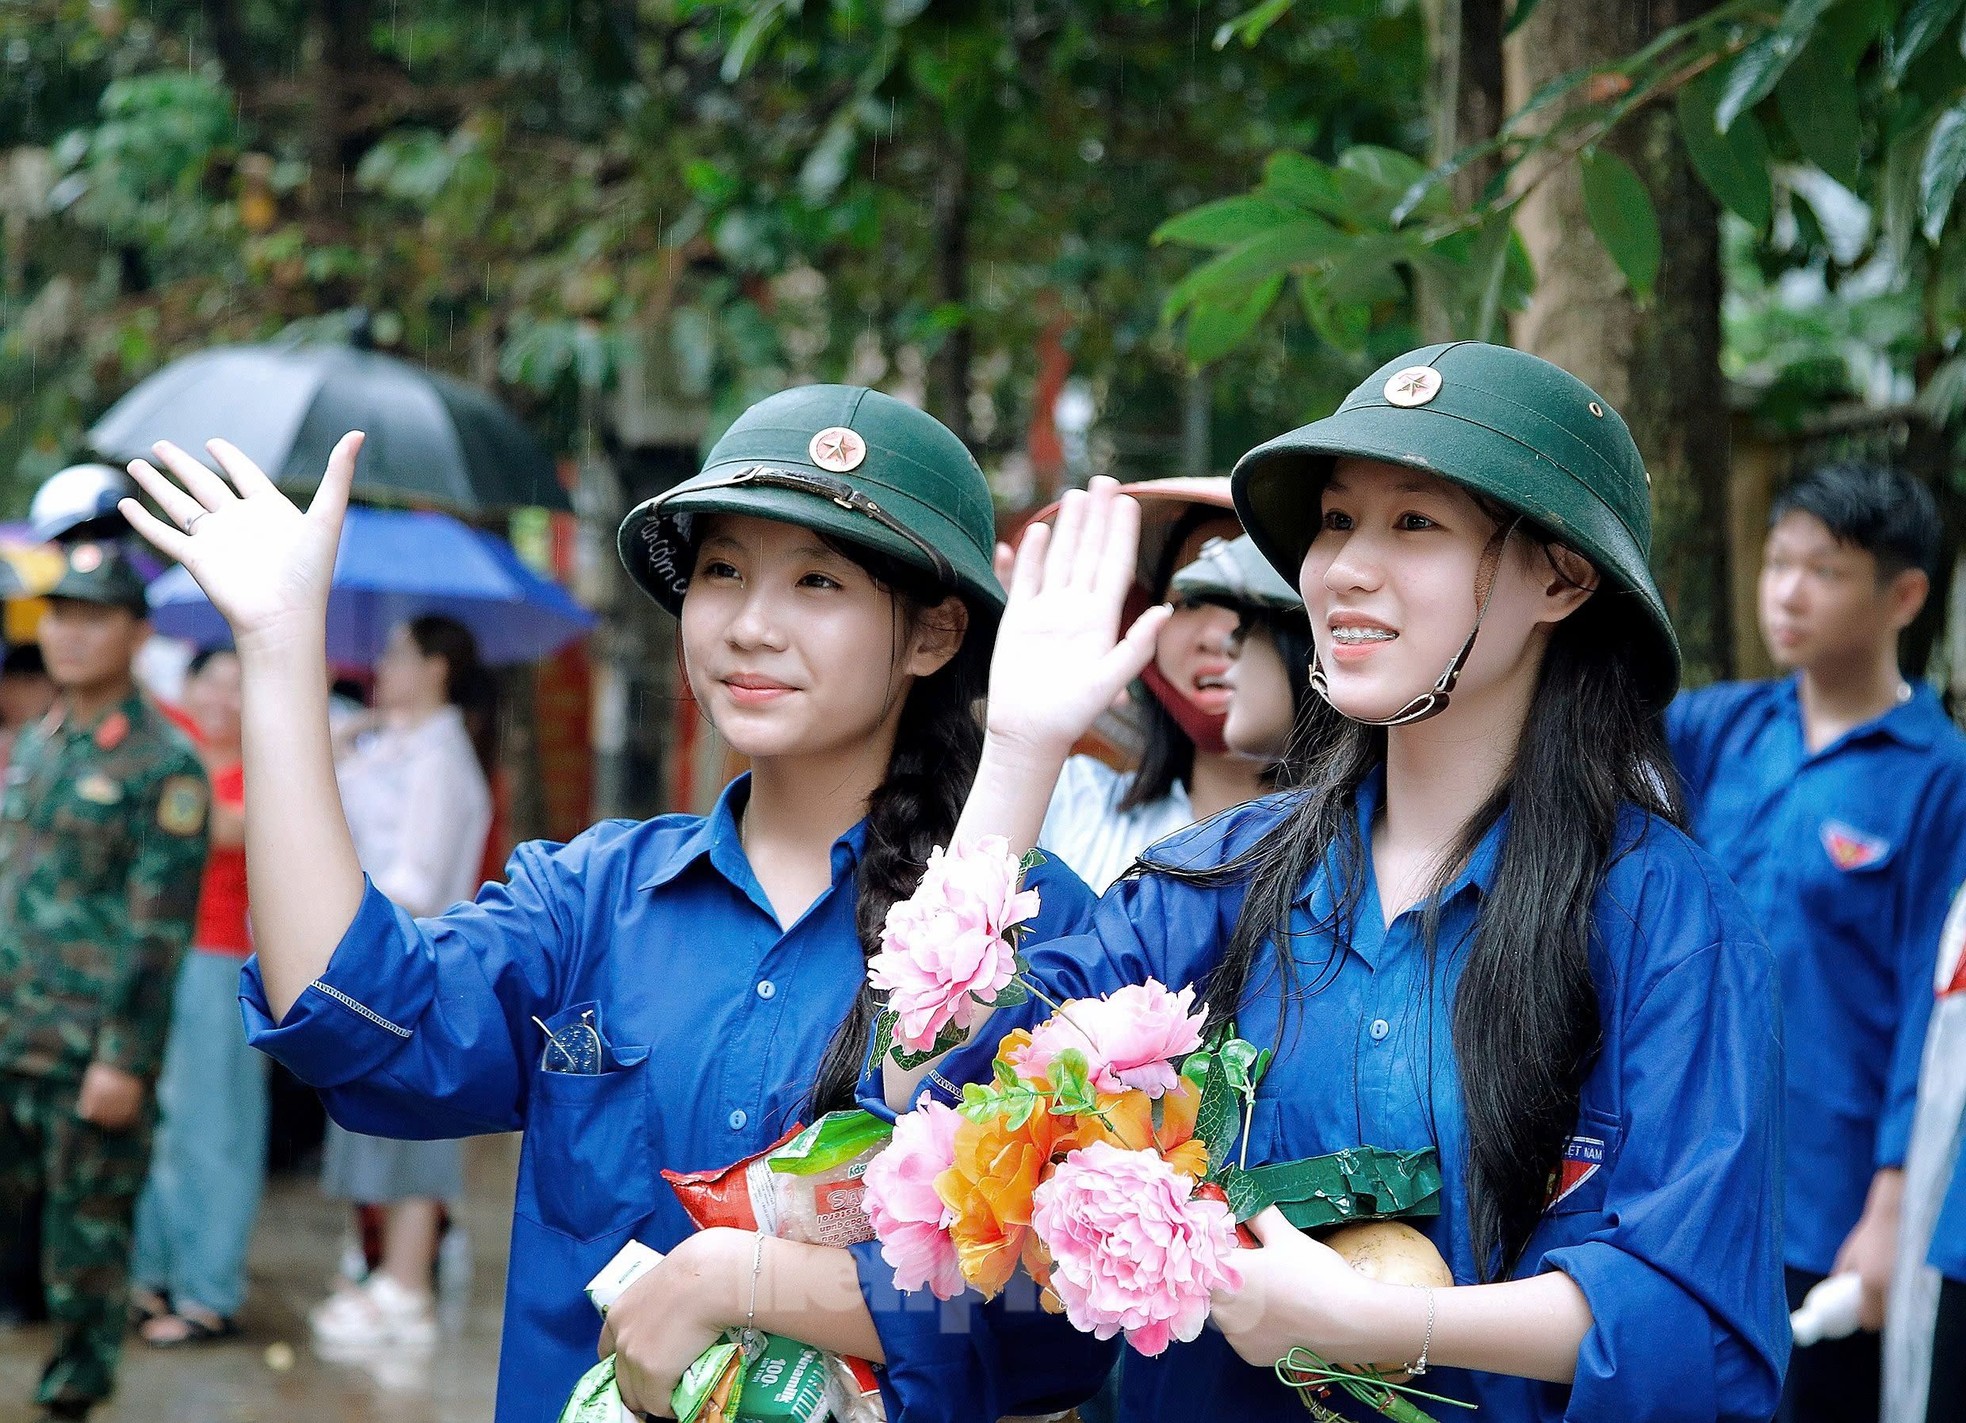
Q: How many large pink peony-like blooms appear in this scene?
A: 4